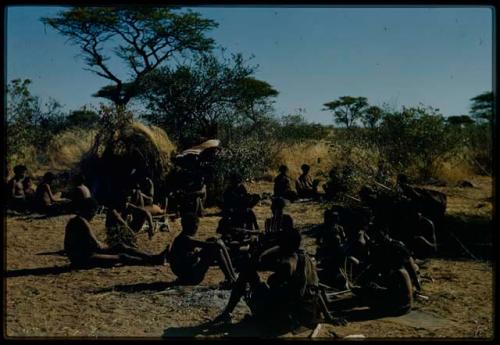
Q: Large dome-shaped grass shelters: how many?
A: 1